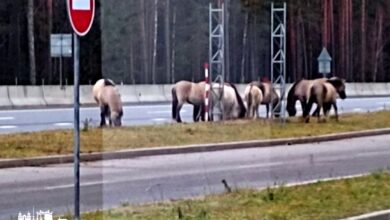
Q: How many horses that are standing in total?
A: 7